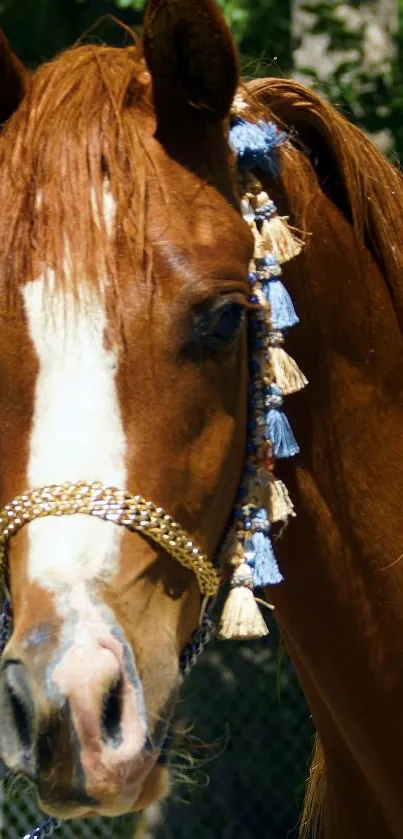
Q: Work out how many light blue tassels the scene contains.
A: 4